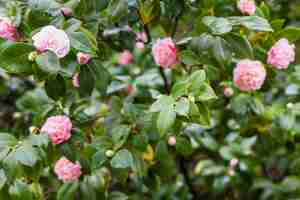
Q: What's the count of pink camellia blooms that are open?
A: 8